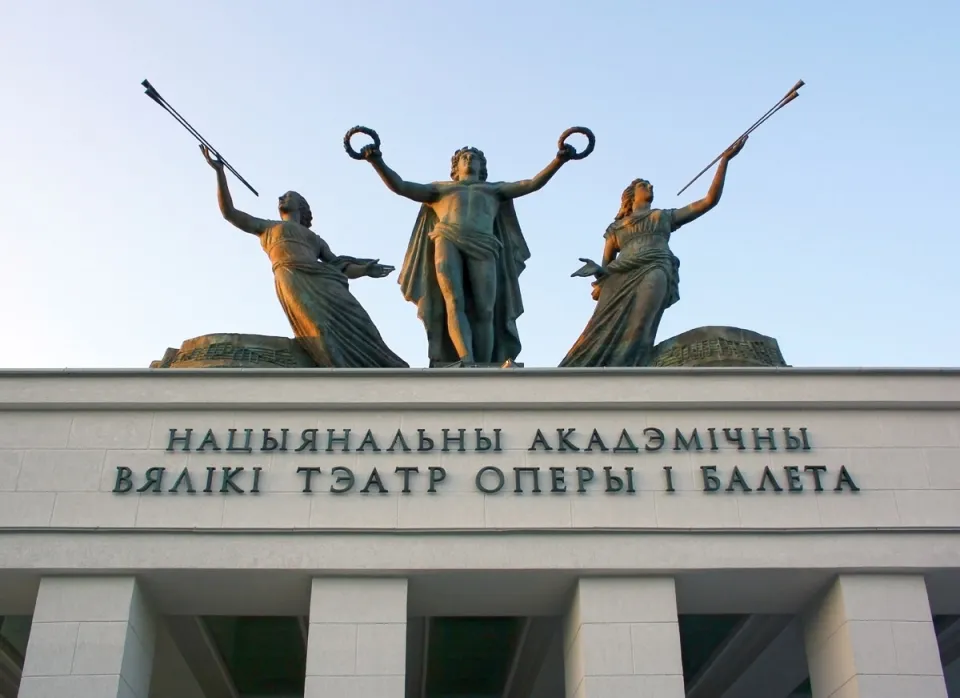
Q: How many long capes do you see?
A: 1